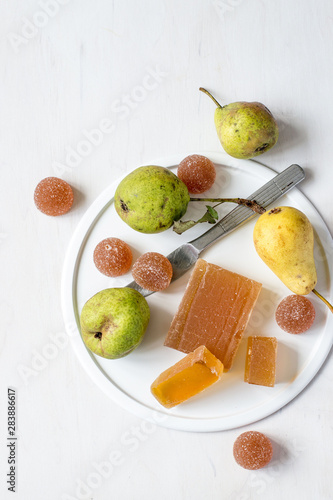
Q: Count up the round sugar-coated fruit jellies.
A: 6